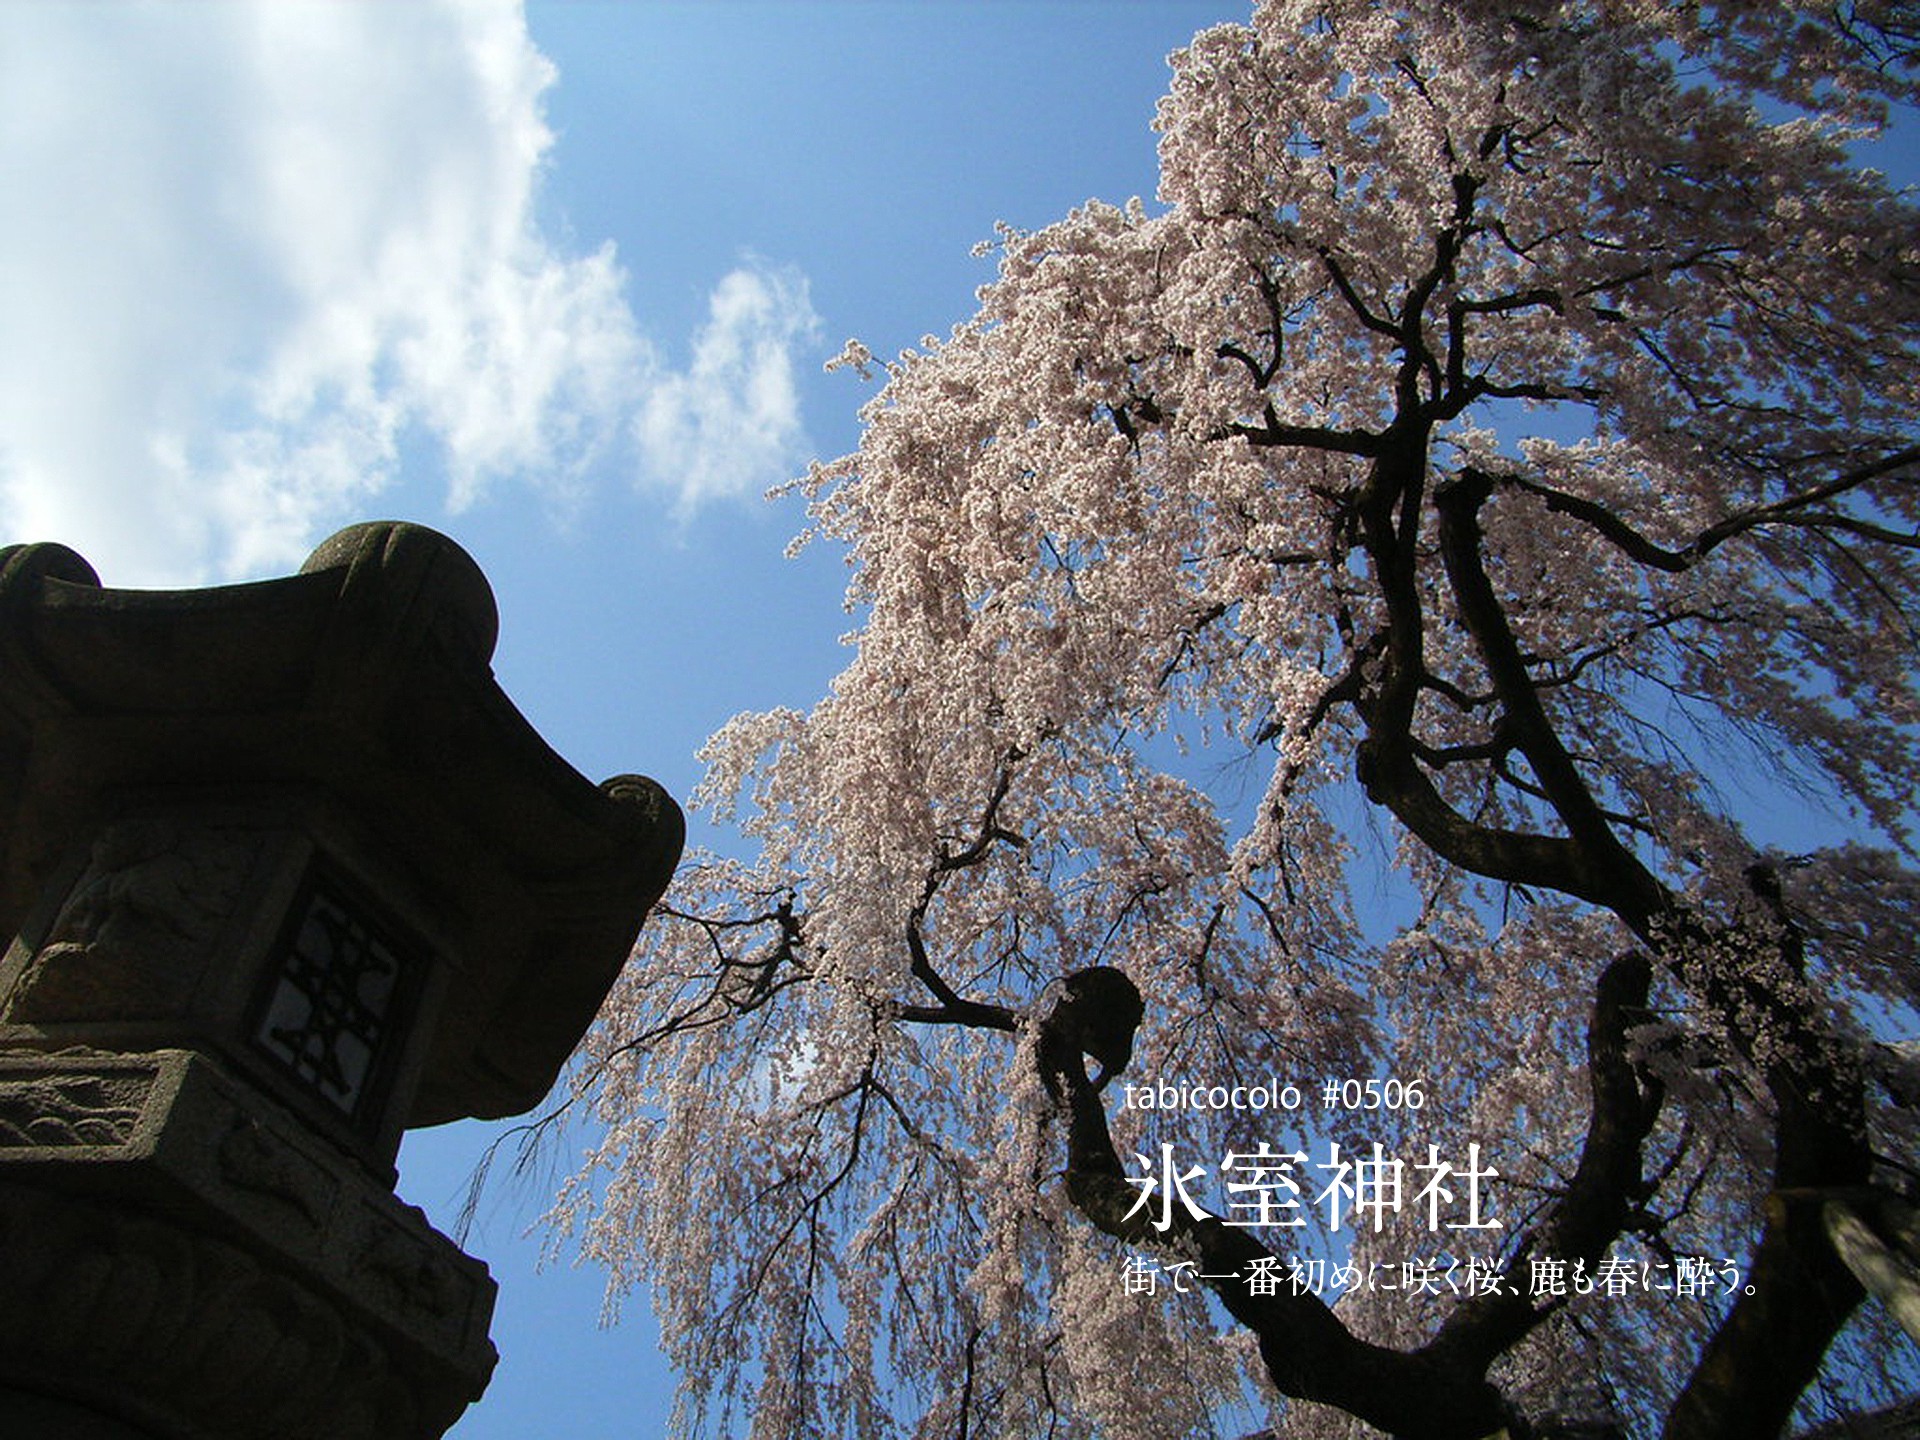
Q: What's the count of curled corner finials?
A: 3